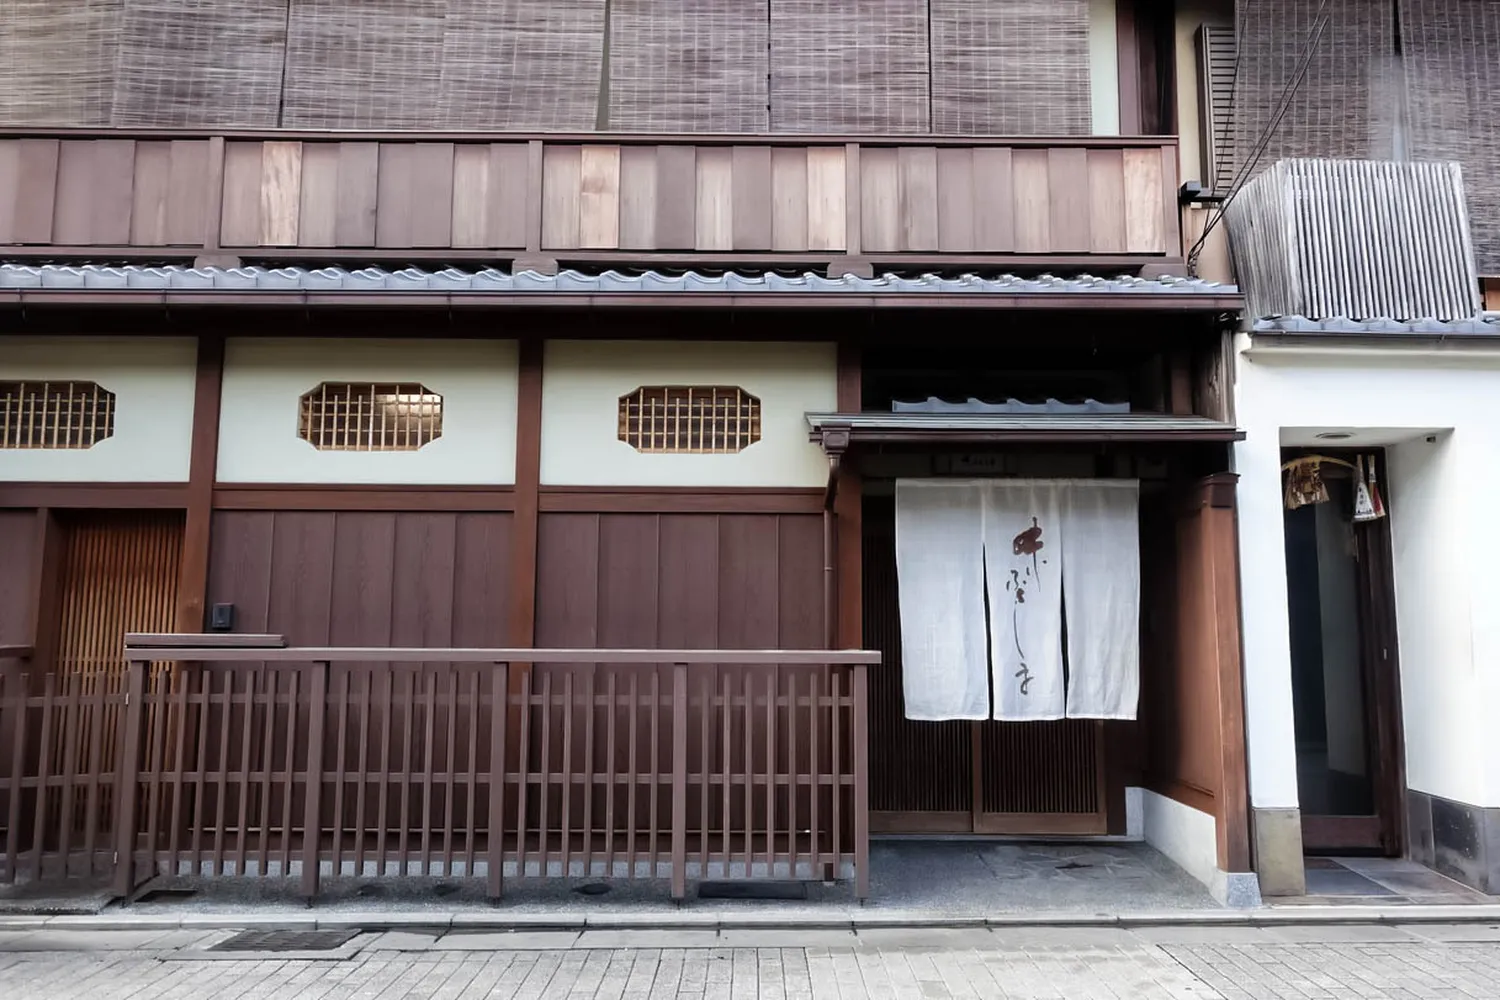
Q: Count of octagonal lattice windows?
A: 3